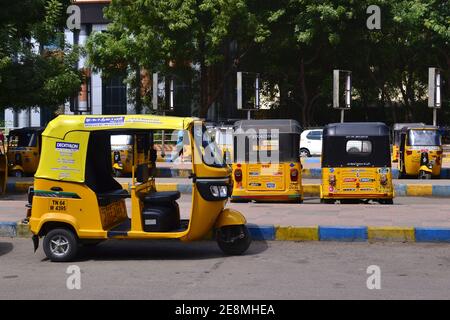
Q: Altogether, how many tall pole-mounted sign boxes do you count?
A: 4